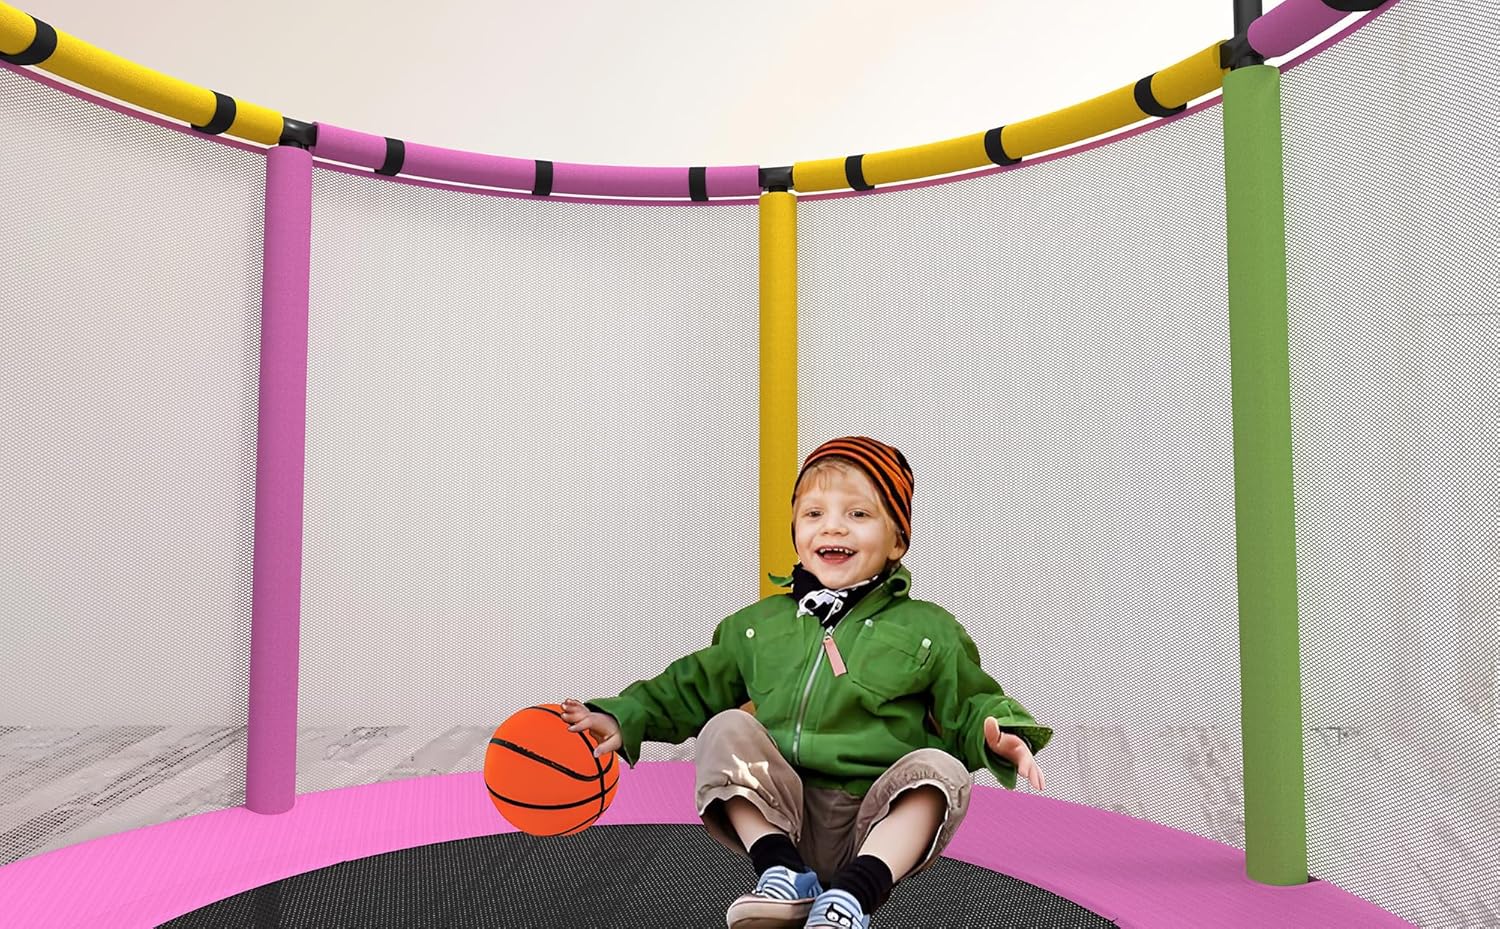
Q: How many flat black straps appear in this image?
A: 9